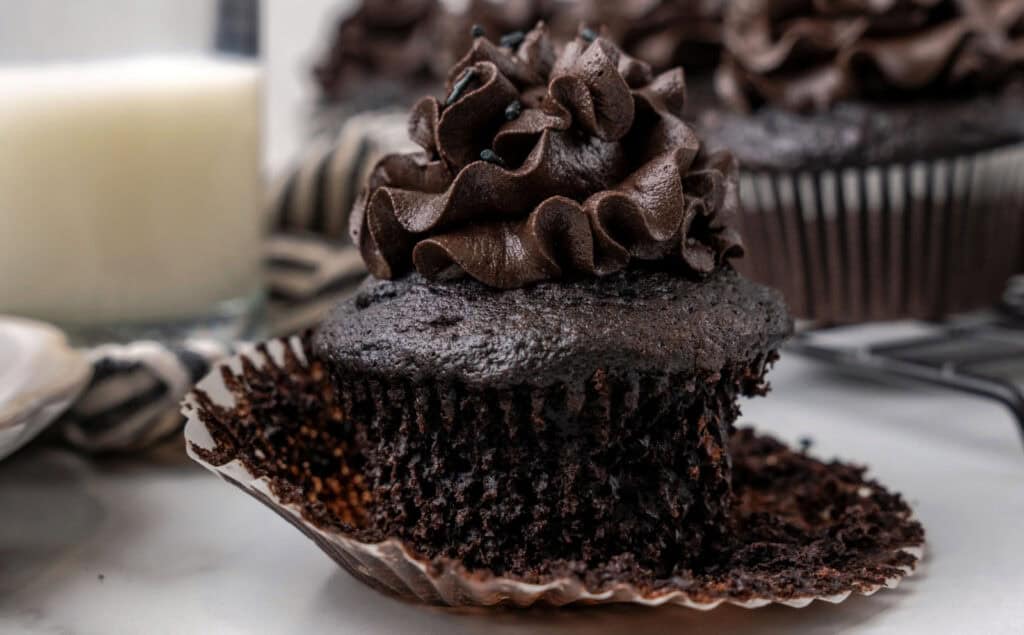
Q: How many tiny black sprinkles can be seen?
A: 6